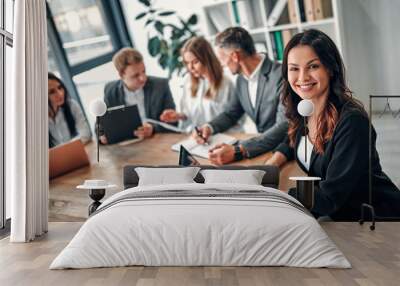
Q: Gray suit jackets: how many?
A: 2